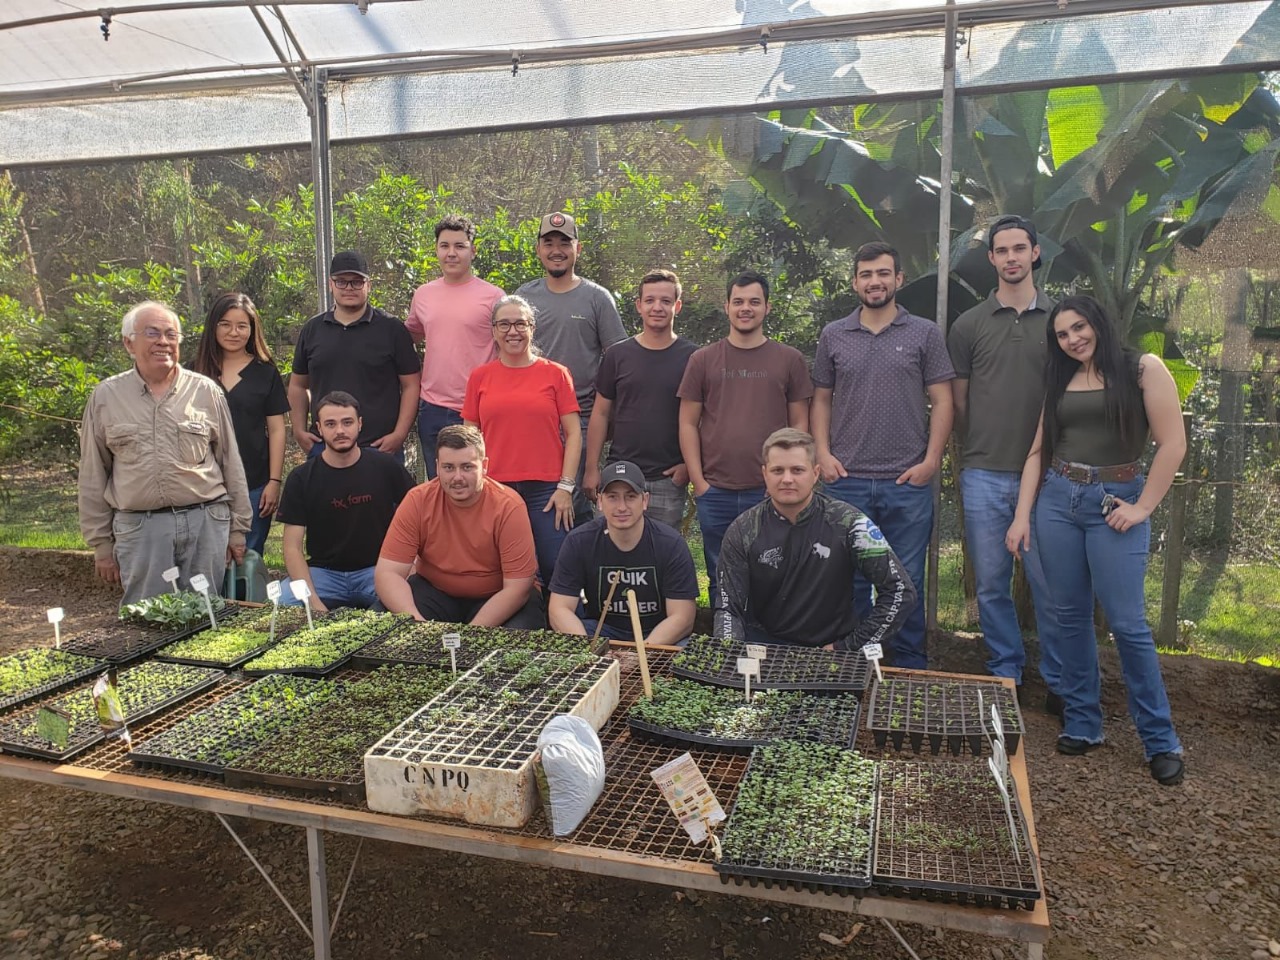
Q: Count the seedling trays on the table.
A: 14